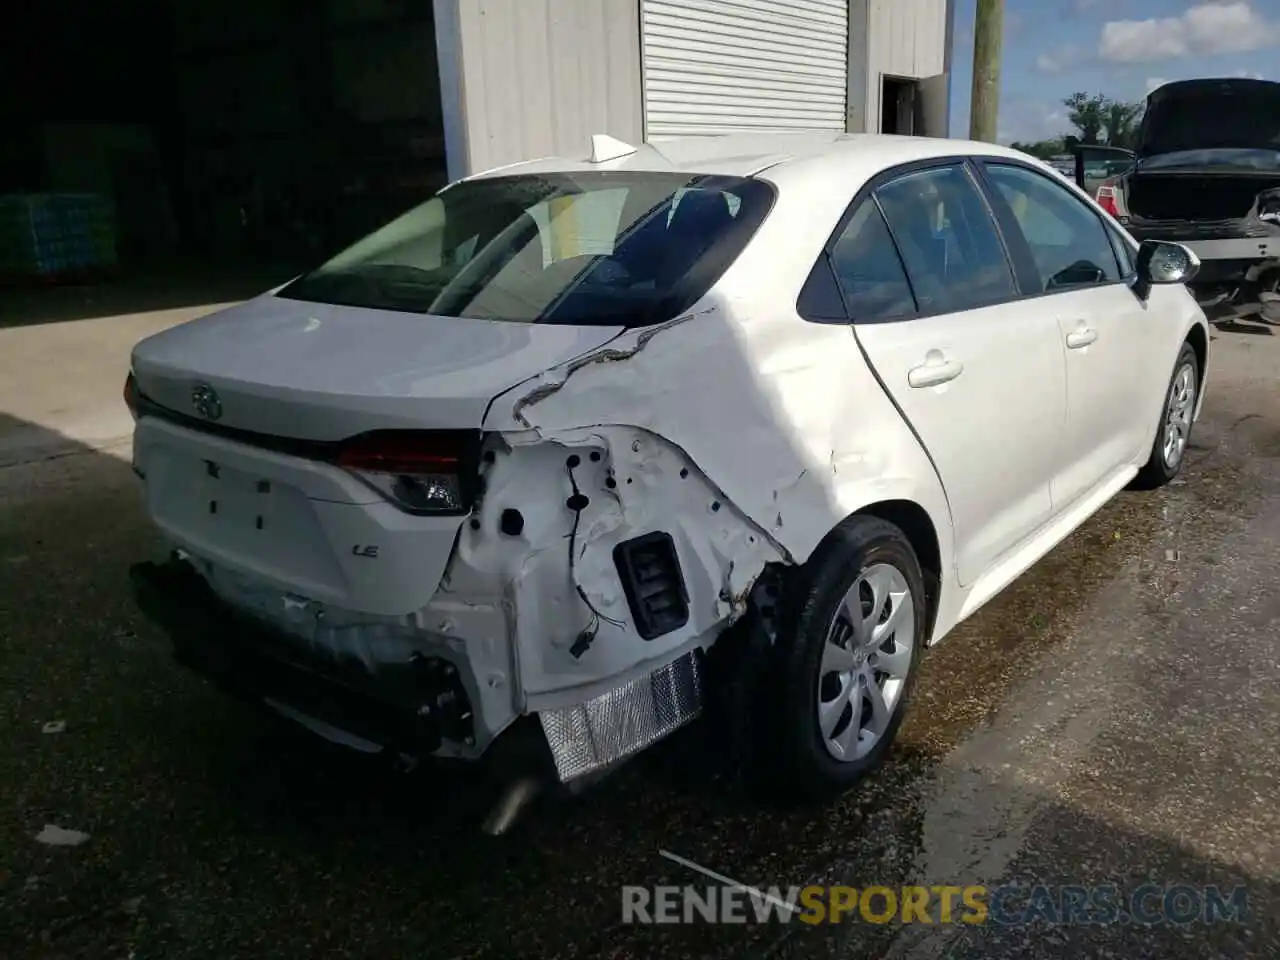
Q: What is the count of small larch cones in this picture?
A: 0